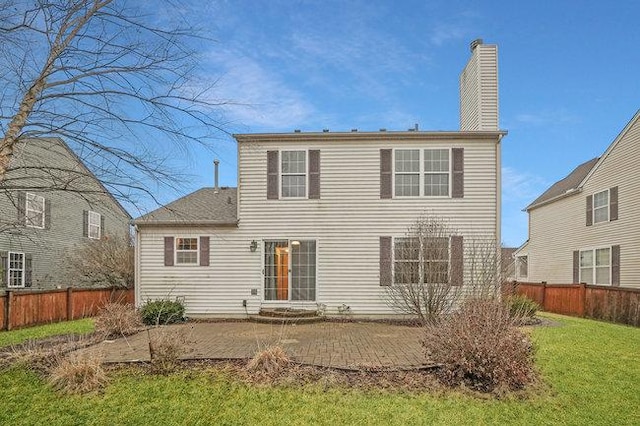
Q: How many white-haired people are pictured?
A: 0